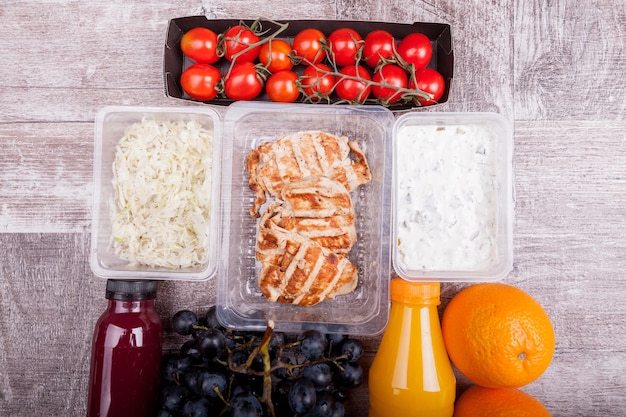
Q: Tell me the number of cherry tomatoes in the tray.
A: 14